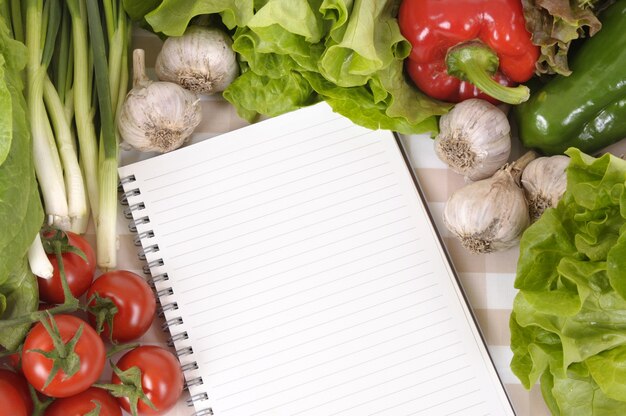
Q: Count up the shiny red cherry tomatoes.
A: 6